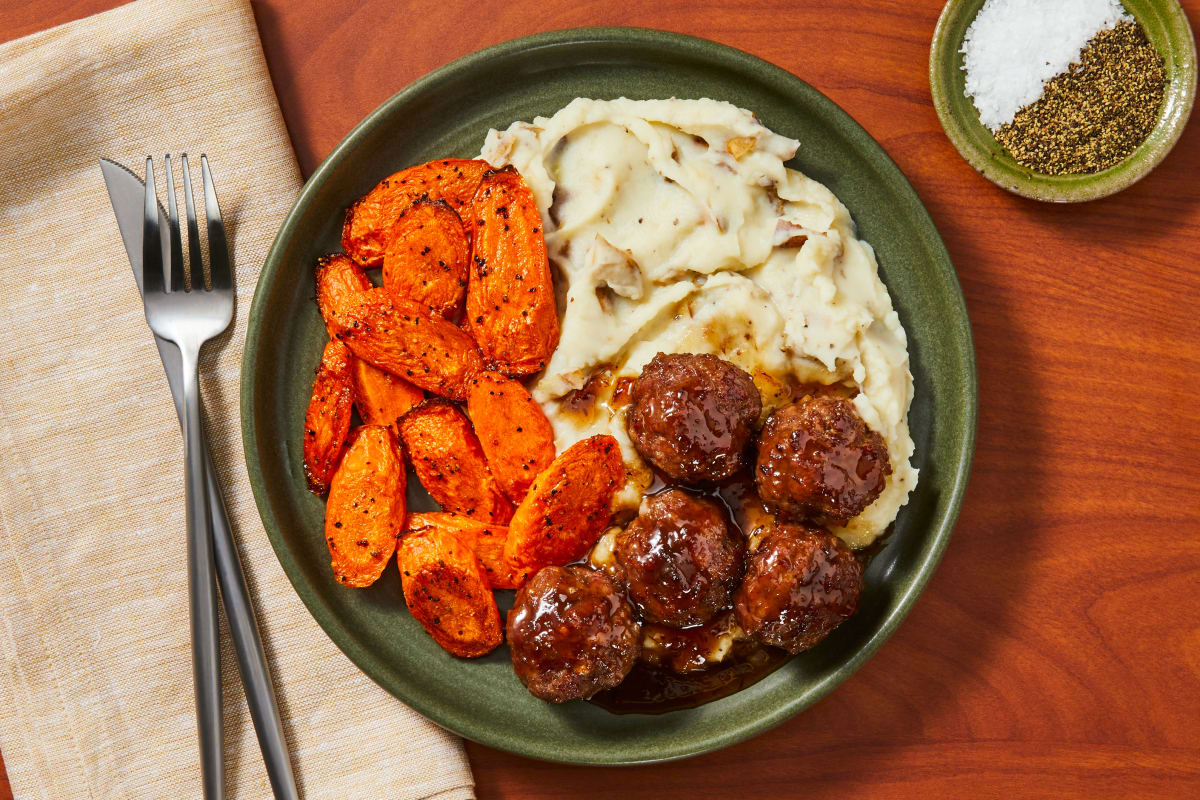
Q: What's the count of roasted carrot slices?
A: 13